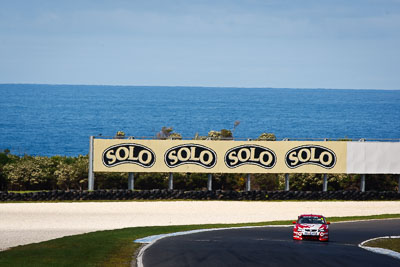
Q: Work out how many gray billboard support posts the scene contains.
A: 8